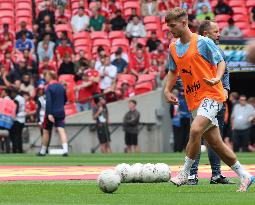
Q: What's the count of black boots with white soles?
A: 2